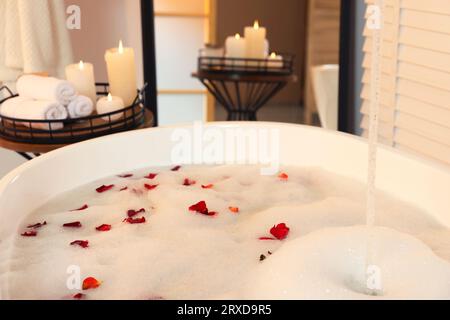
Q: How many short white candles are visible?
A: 2